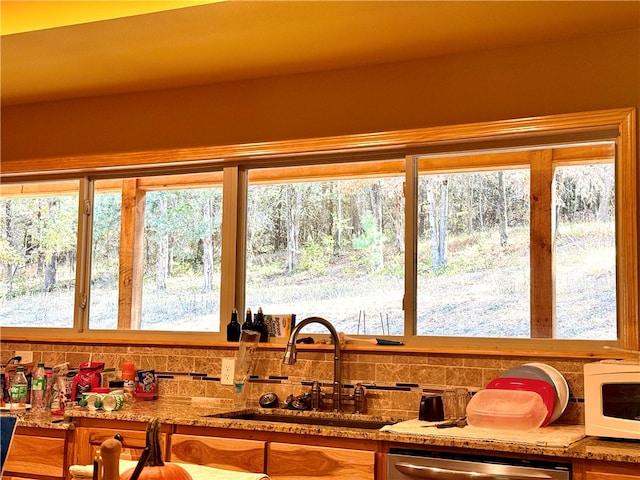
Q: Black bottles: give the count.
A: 3